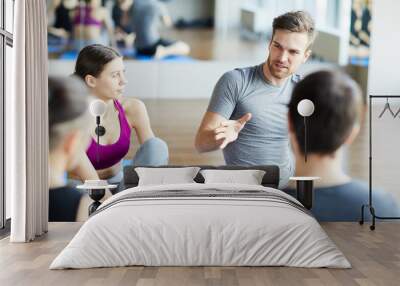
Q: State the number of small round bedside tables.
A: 2